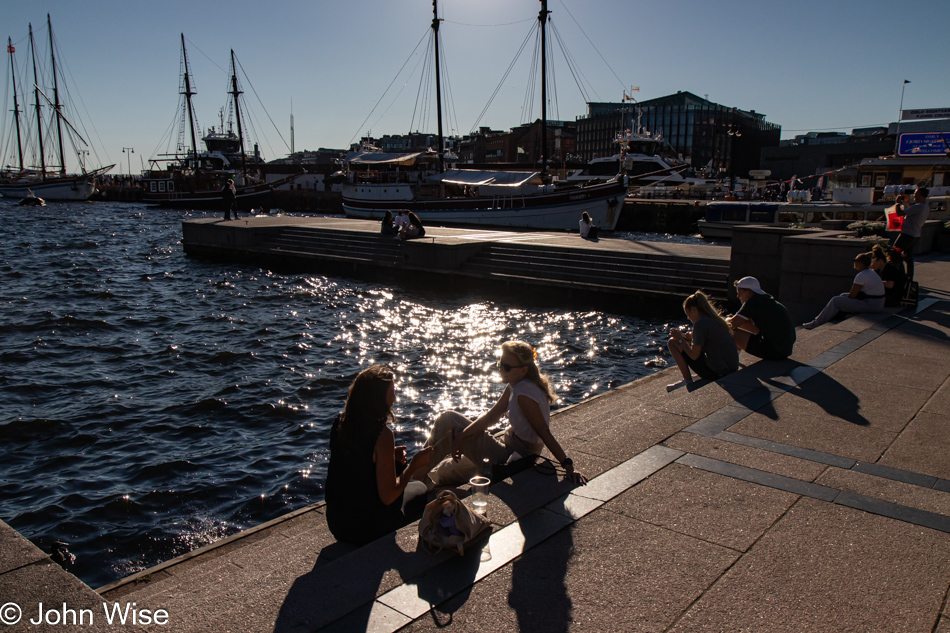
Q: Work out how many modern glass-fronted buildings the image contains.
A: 1